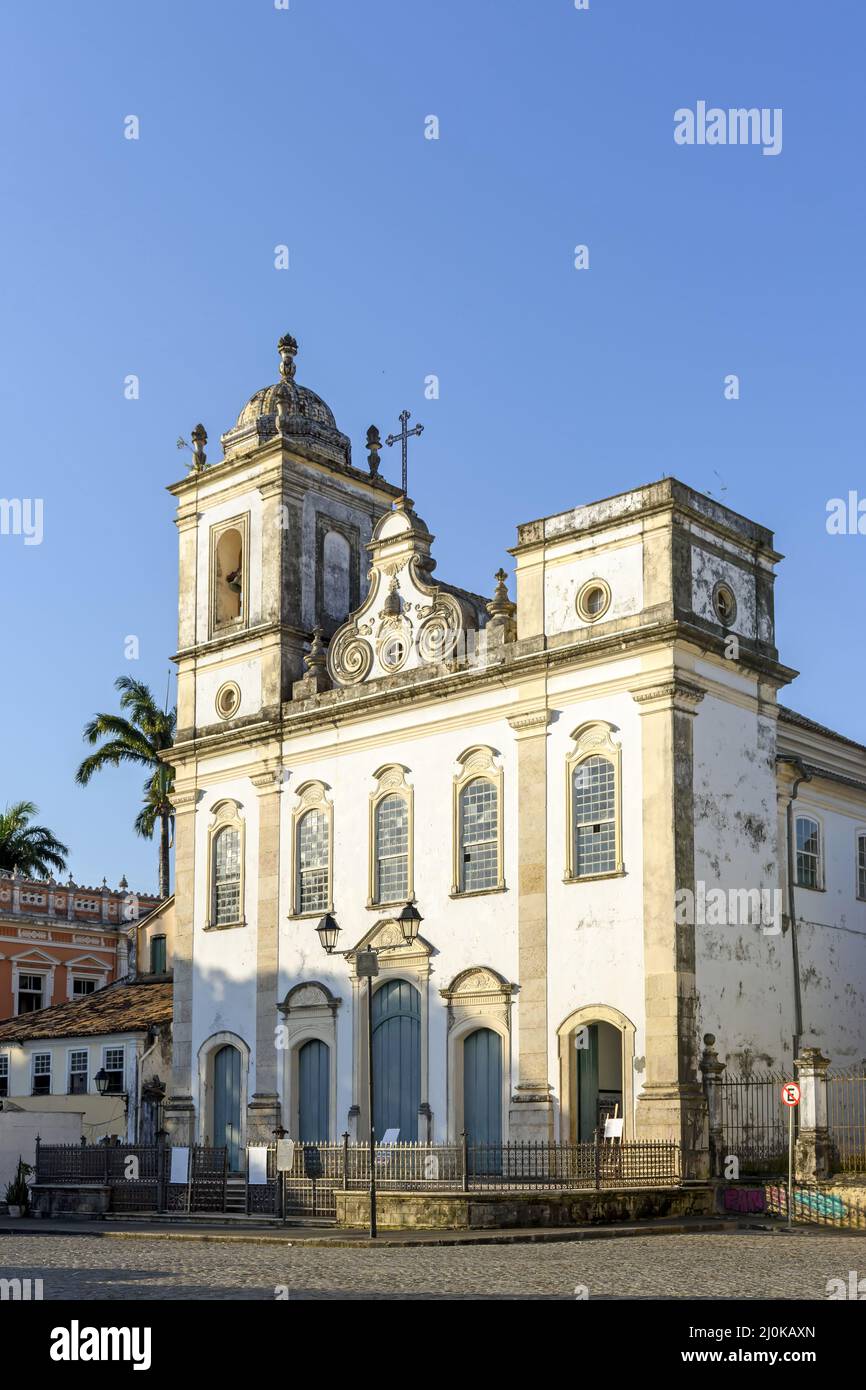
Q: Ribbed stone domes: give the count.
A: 1